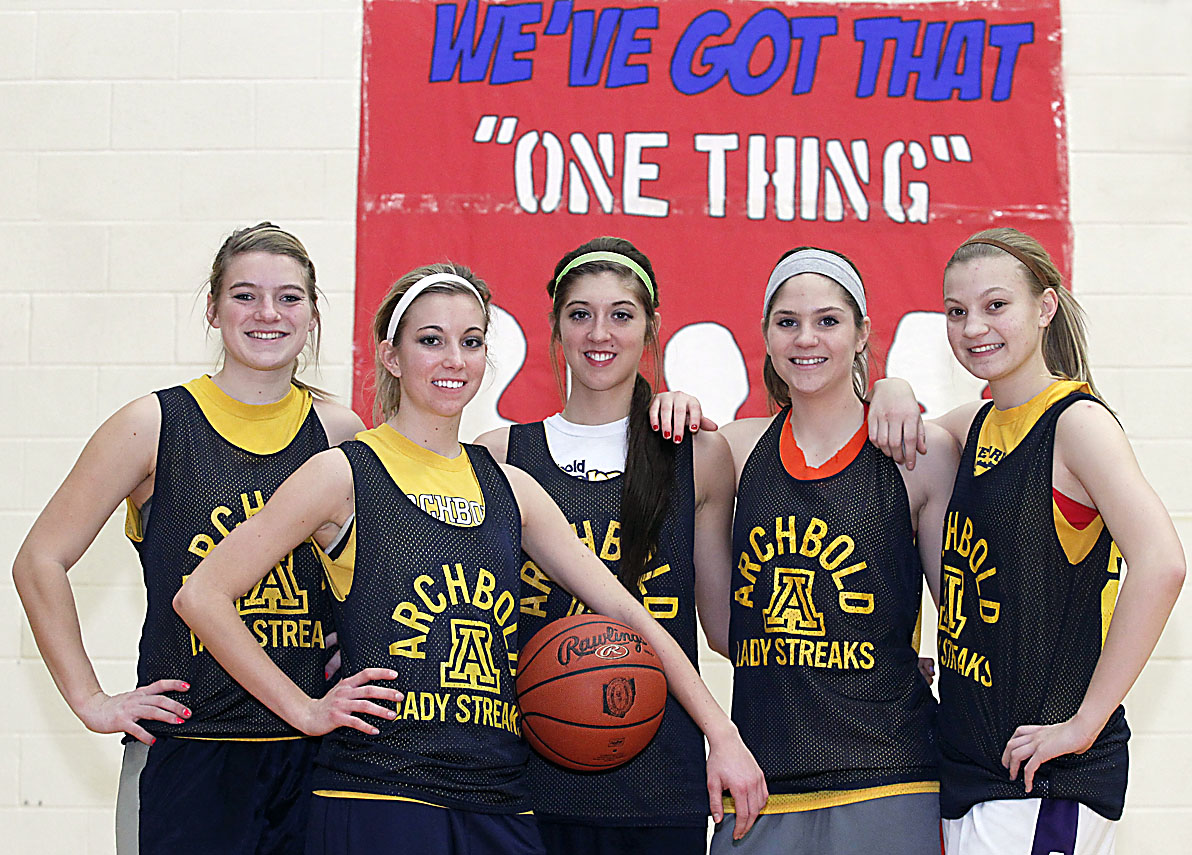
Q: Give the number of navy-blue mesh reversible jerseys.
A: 5